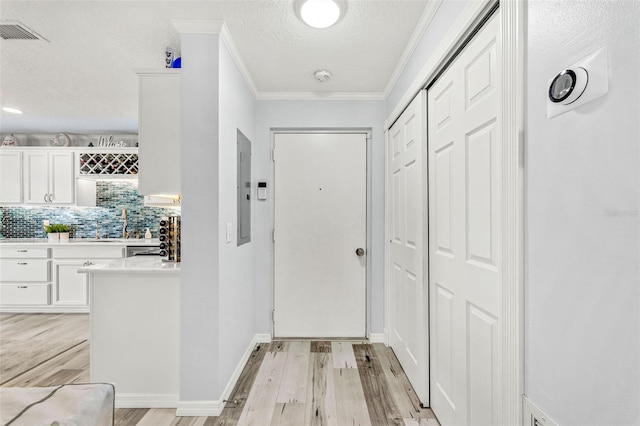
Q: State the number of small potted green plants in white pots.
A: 2